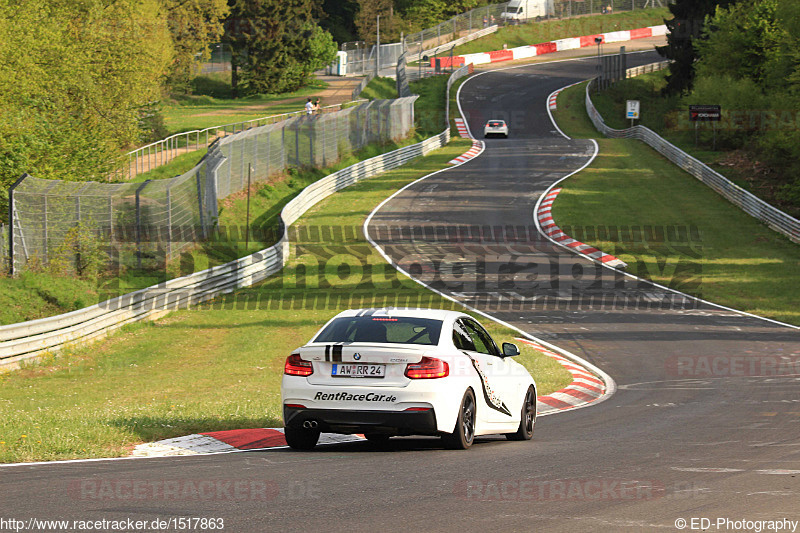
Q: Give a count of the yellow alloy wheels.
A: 0